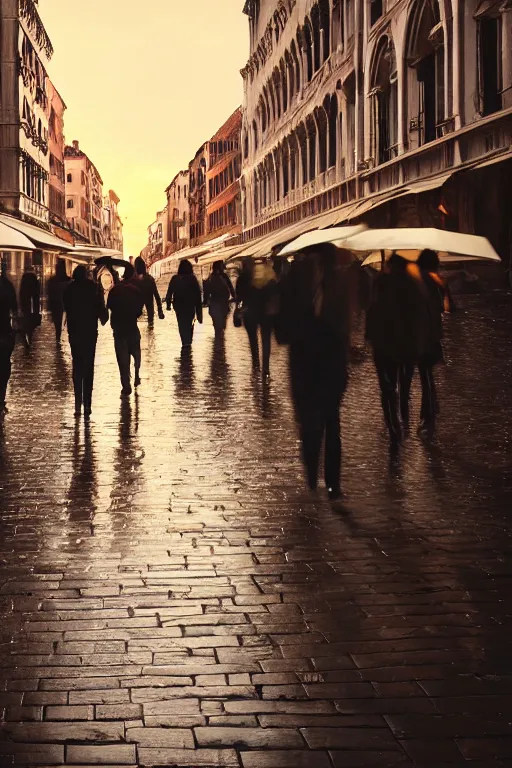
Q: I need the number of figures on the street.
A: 12